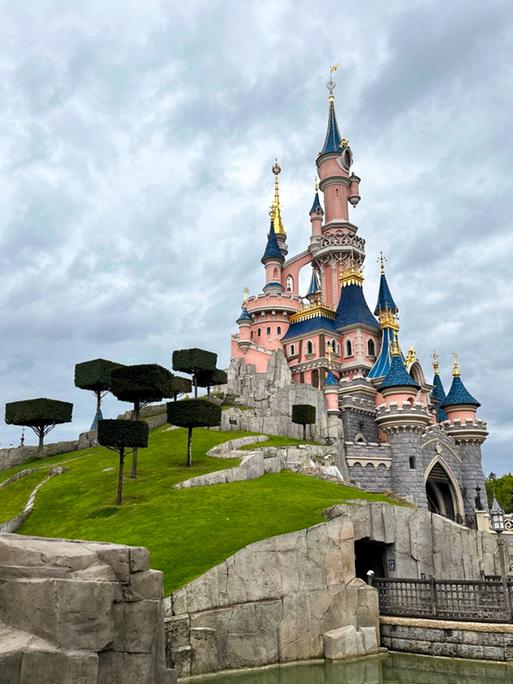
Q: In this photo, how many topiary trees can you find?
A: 9